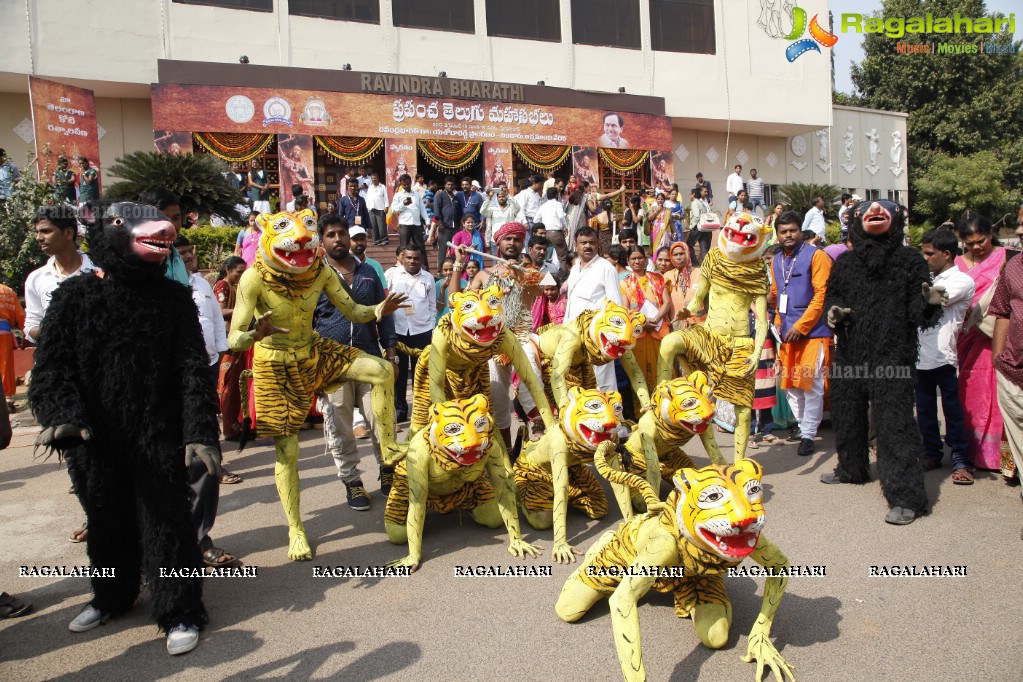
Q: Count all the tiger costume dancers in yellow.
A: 8